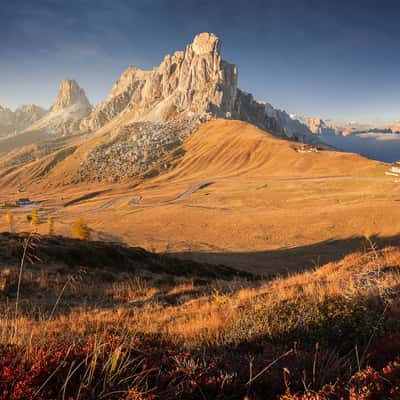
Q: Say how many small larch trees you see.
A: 4